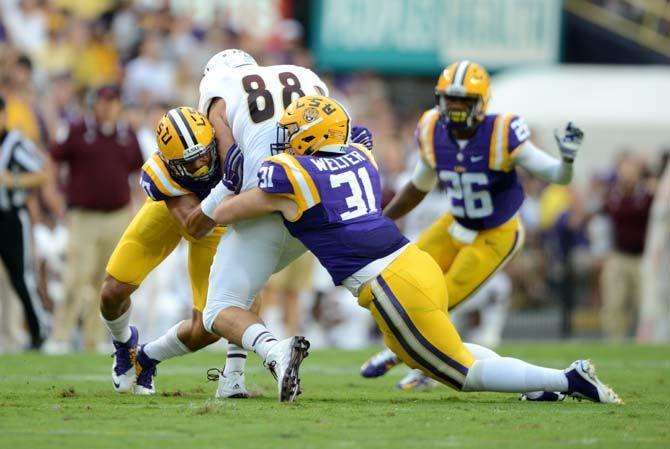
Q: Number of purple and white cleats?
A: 6